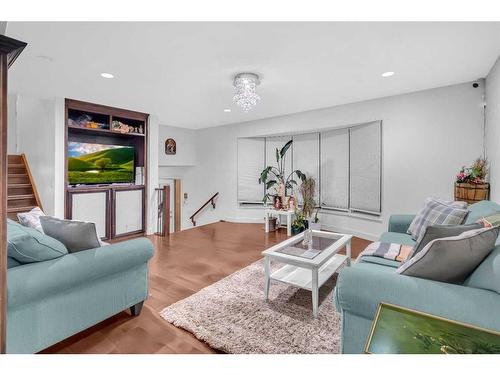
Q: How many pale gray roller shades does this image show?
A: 5